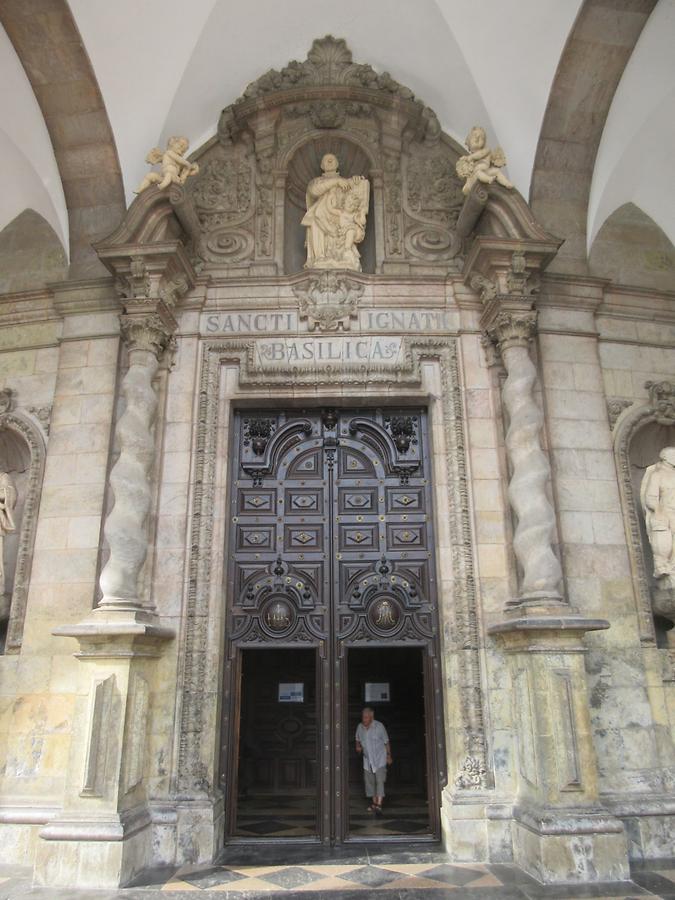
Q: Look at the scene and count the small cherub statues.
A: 2